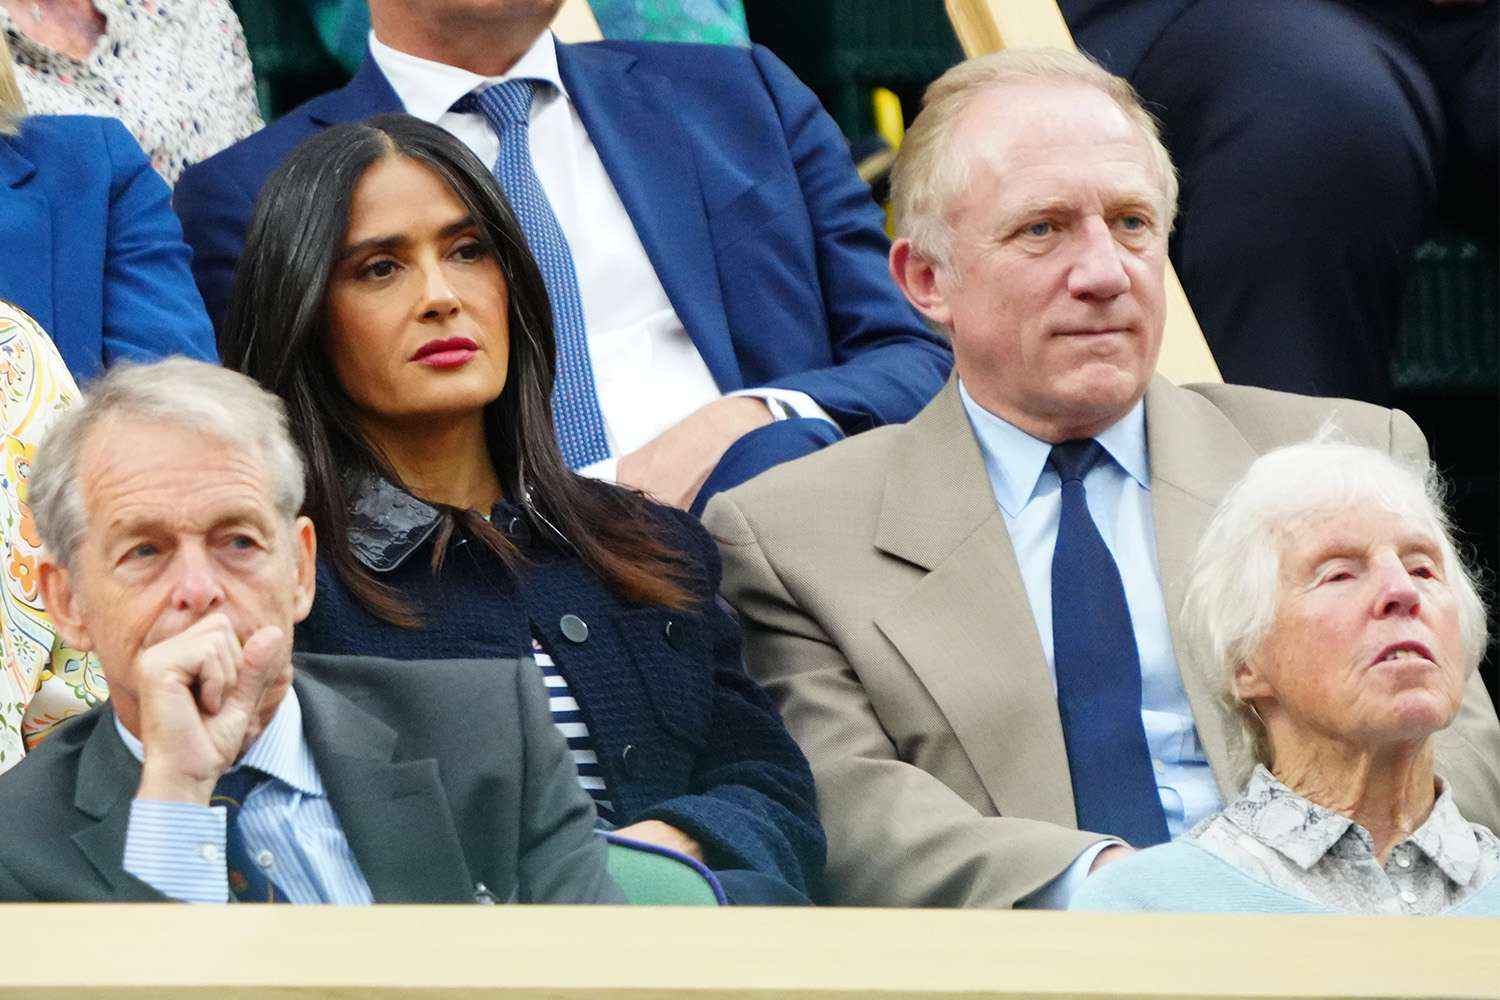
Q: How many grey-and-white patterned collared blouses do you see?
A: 1